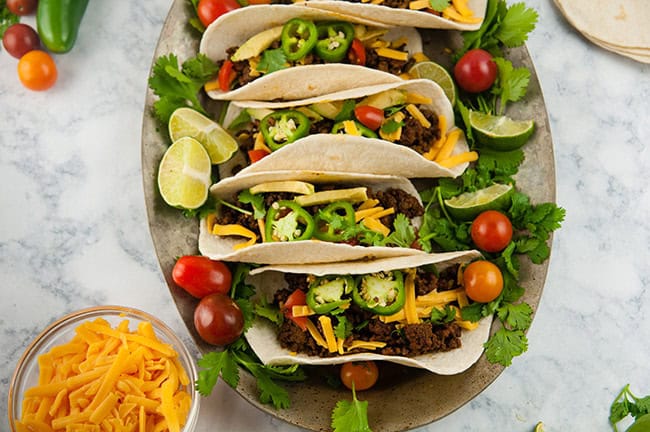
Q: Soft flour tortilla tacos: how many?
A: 5